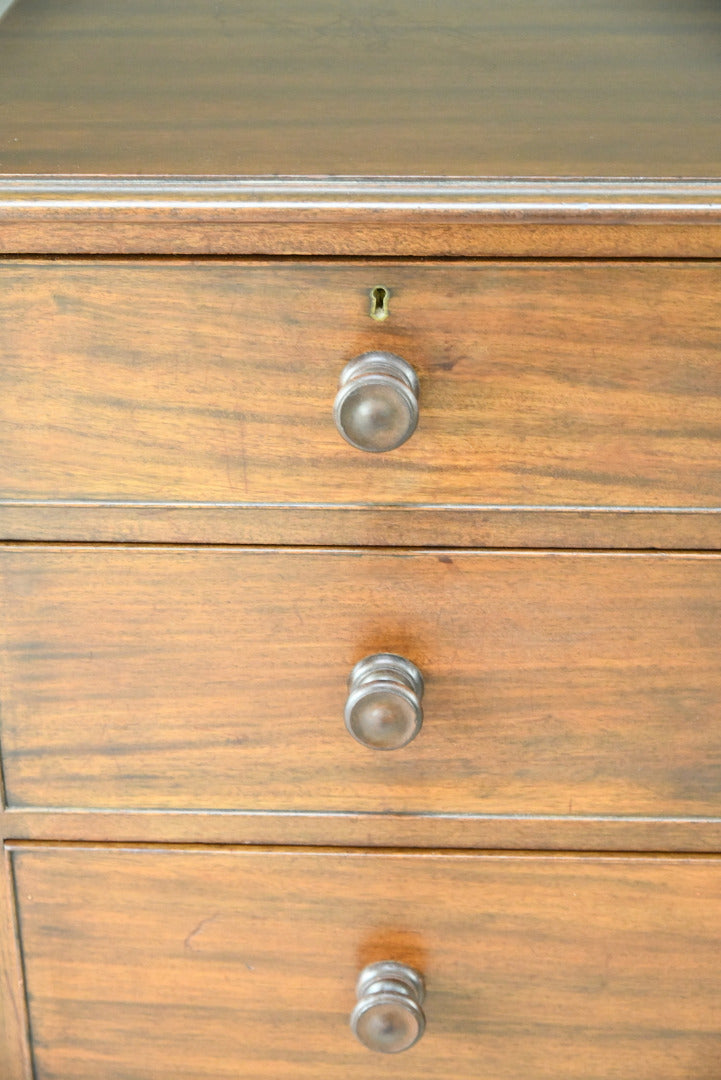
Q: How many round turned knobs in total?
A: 3